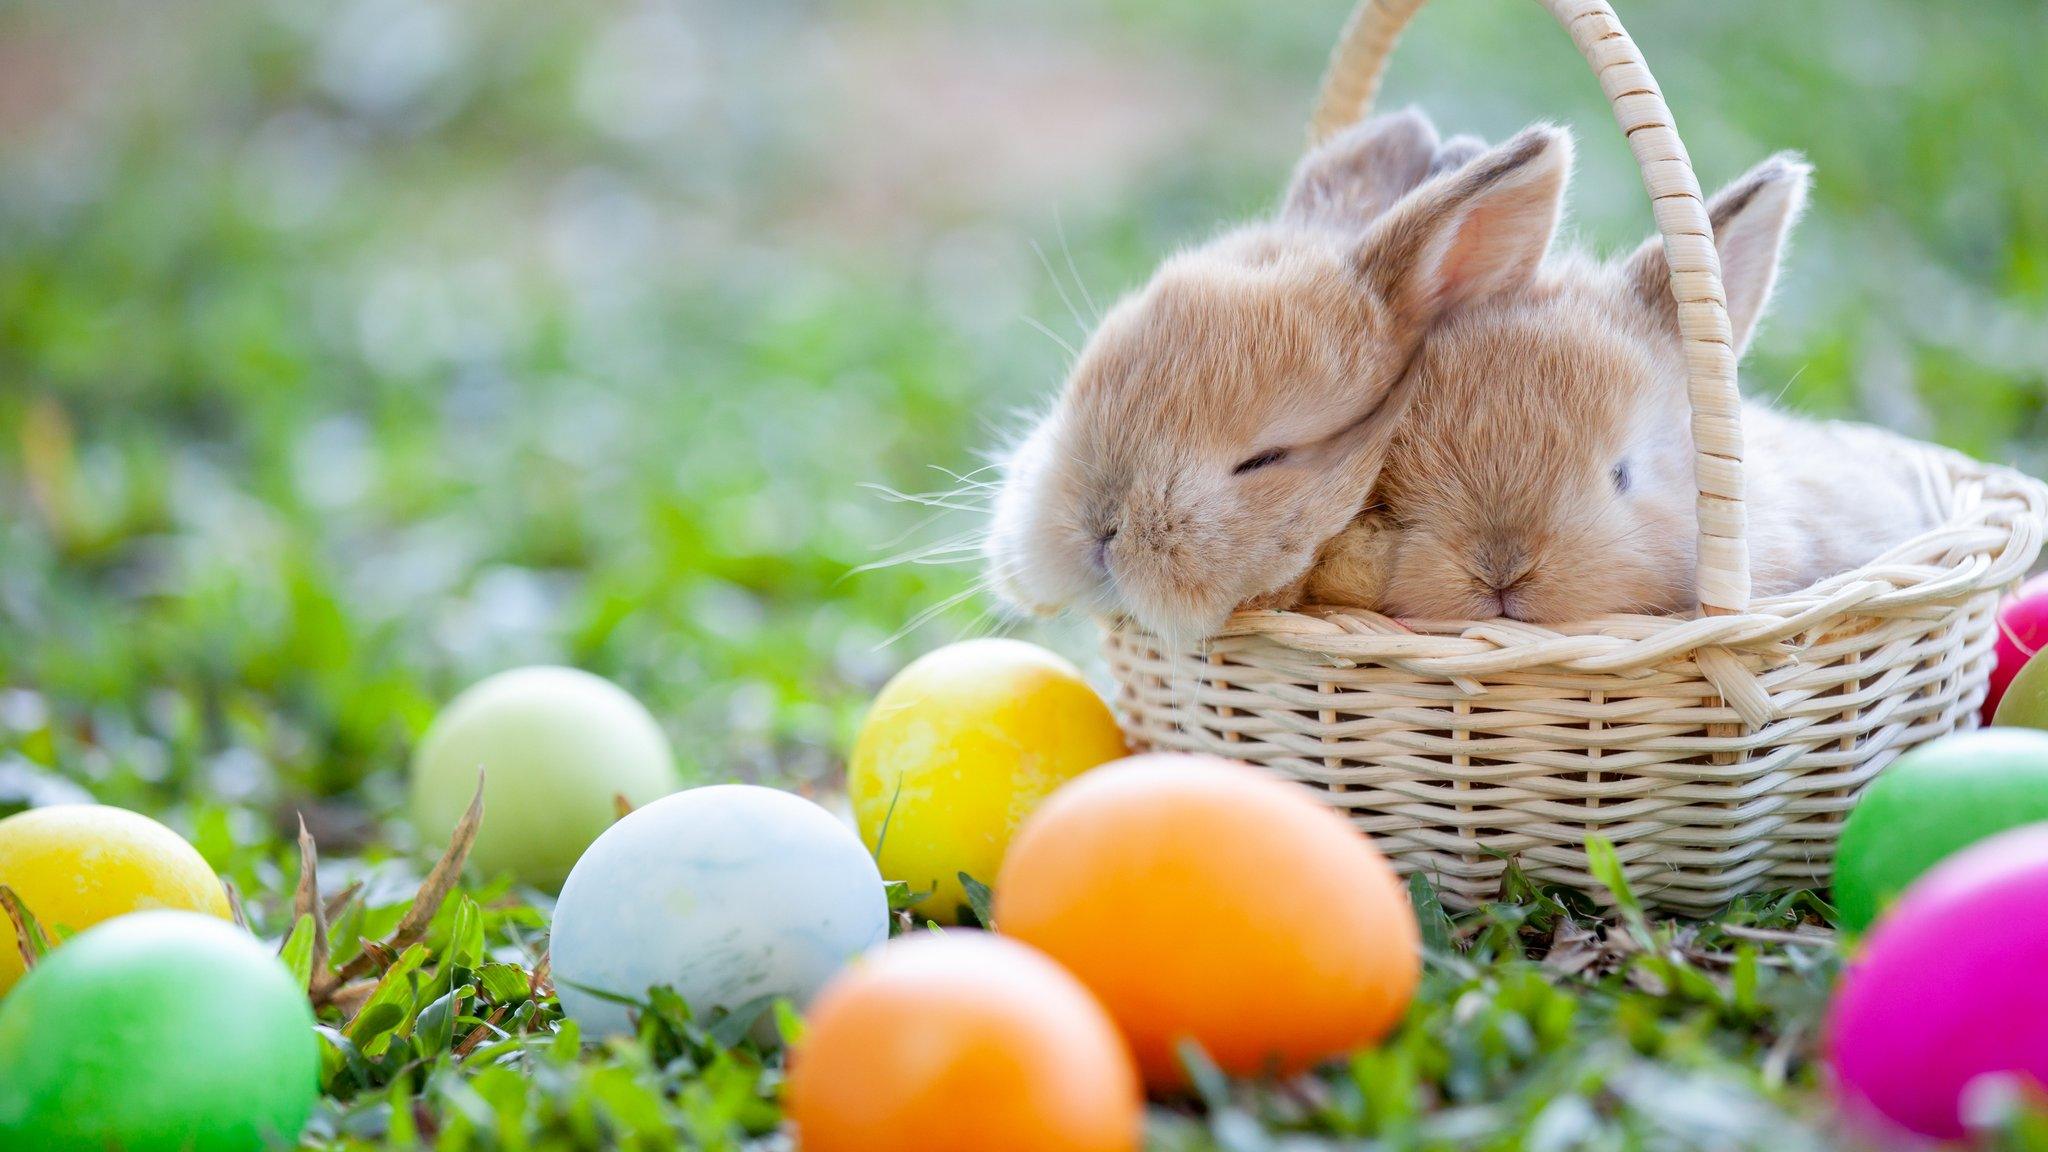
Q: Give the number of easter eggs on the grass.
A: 11